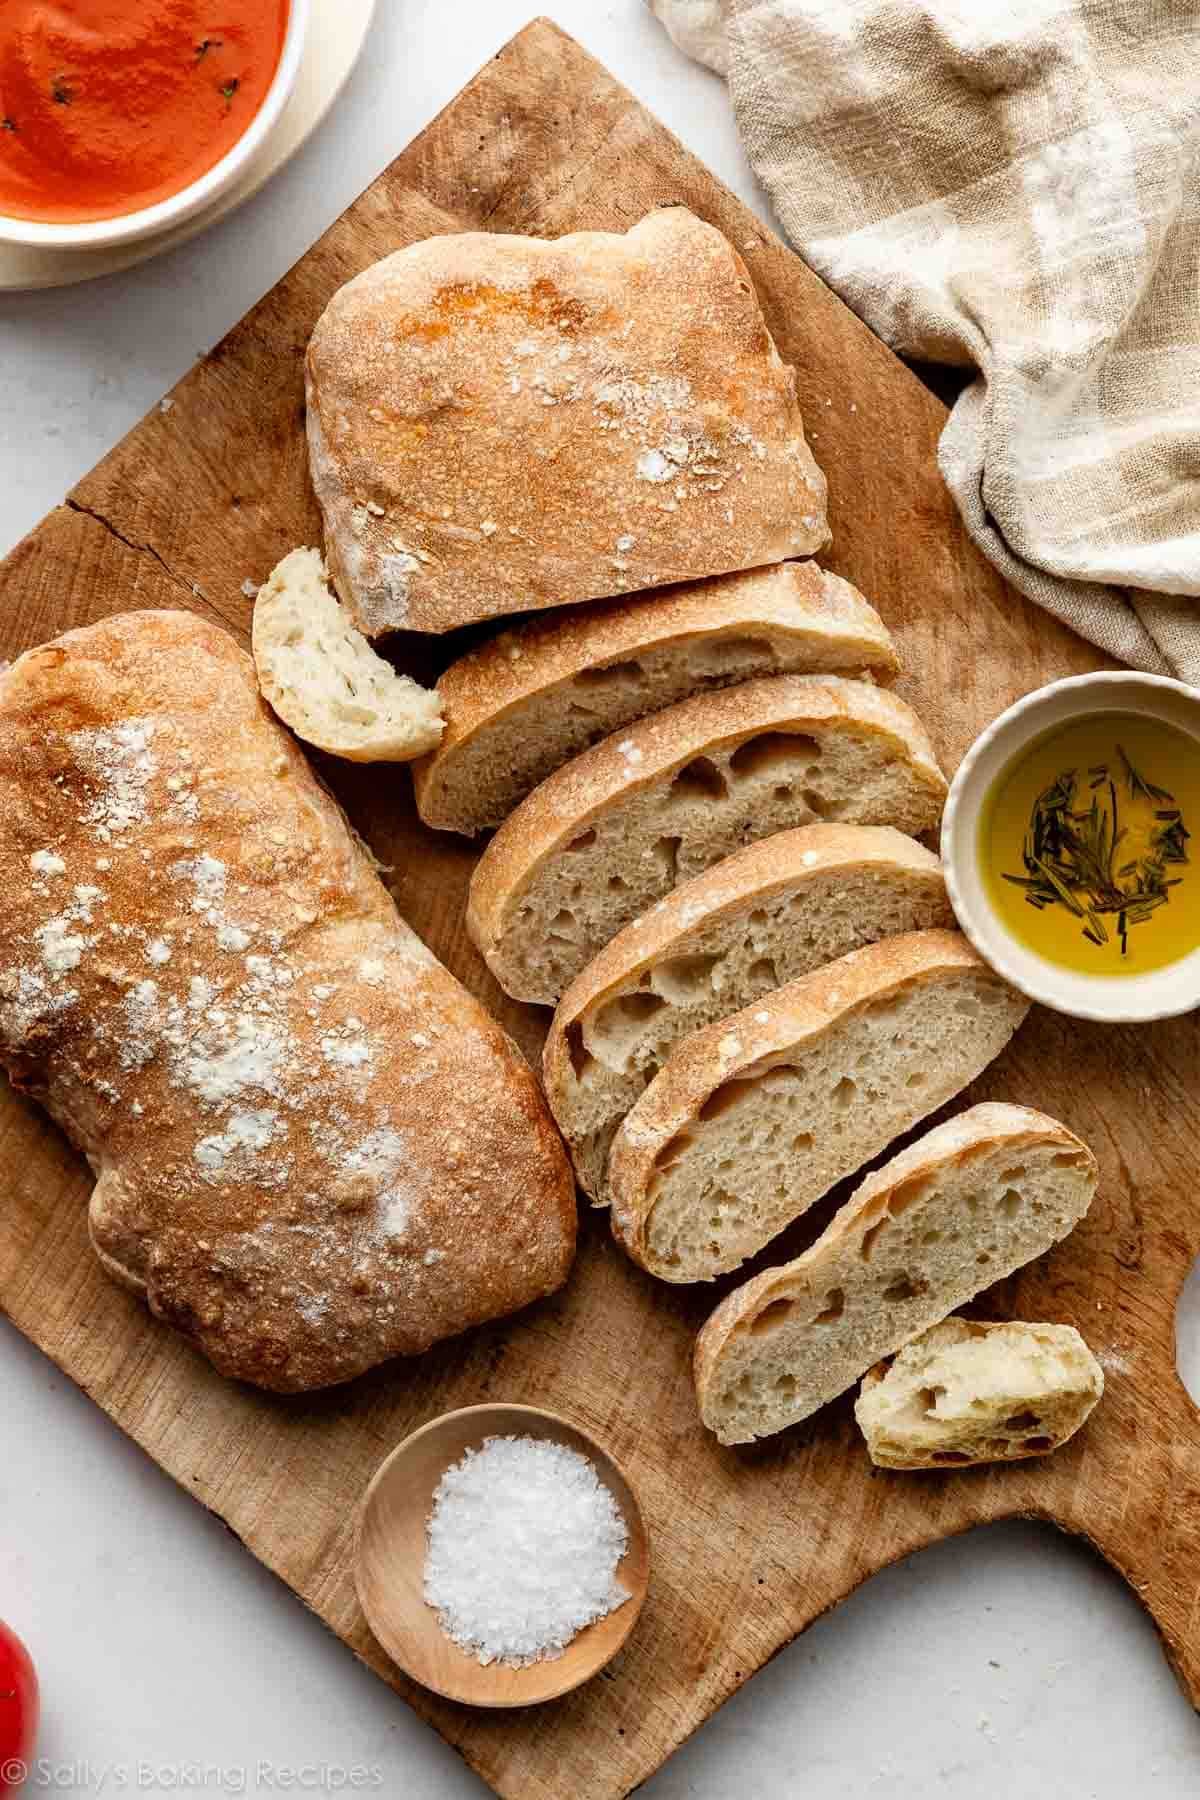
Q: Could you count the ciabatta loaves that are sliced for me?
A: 1